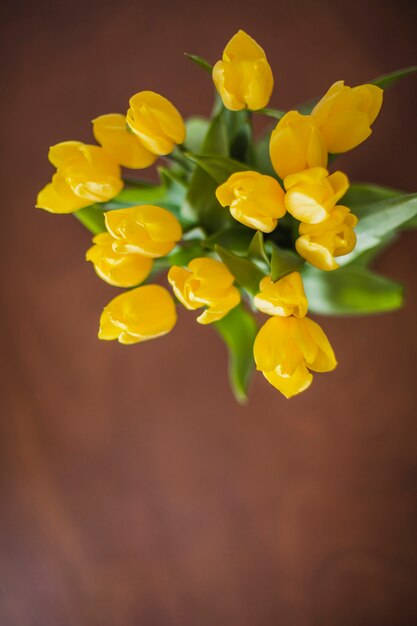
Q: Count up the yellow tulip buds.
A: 15